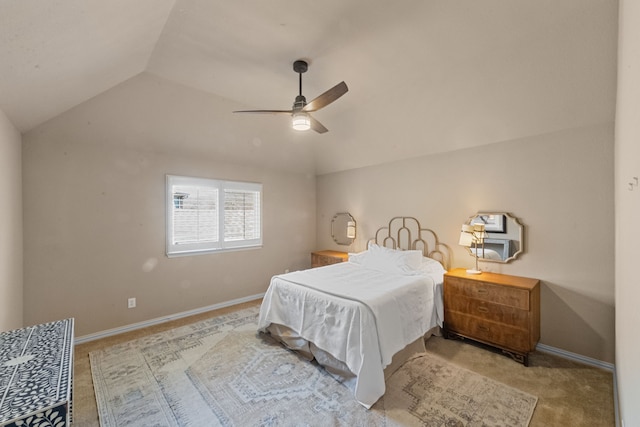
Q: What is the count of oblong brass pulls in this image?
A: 3